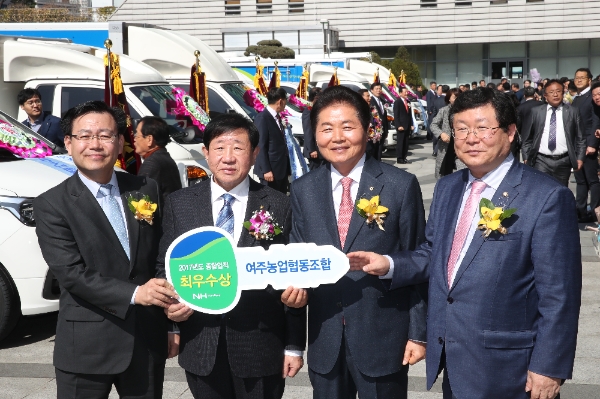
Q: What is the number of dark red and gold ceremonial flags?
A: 9